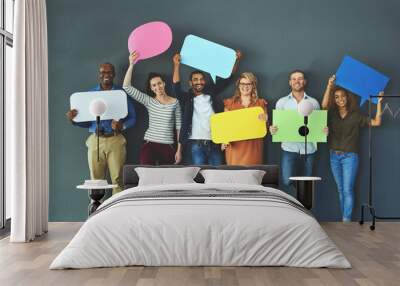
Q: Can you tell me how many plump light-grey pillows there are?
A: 2